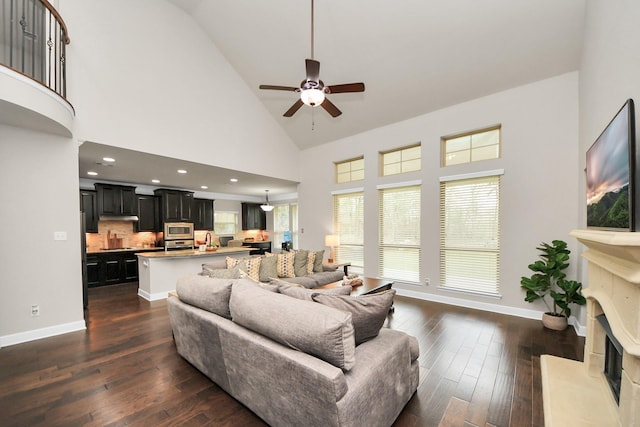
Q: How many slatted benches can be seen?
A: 0